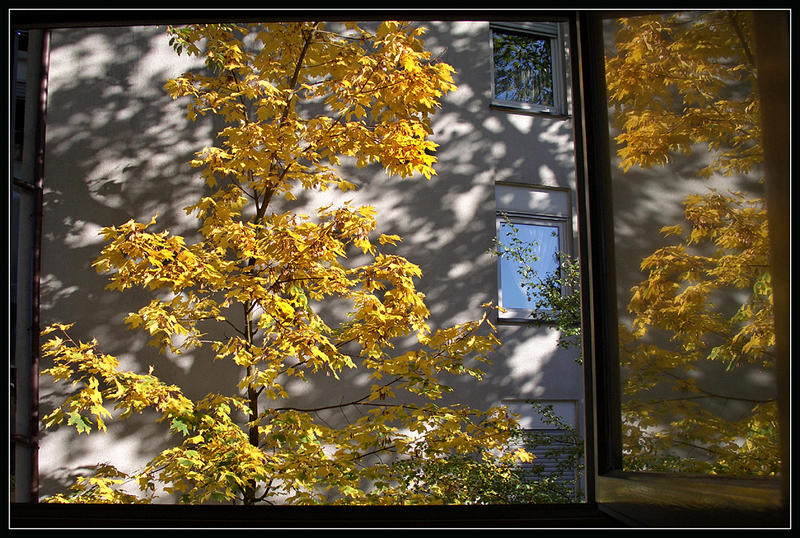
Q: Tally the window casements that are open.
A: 1